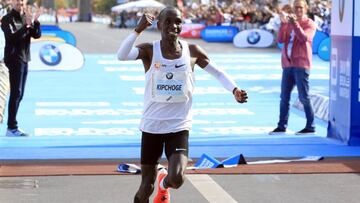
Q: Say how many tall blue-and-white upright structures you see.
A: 1